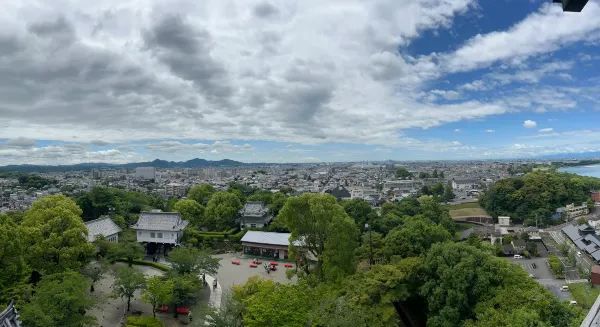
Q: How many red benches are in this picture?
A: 8